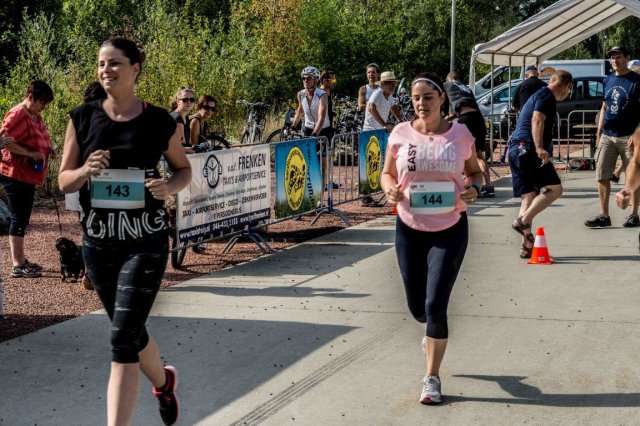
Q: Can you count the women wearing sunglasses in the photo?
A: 2